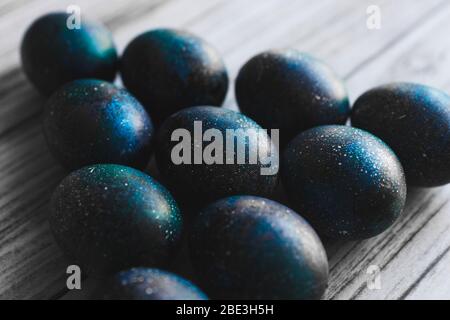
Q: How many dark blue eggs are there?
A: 10